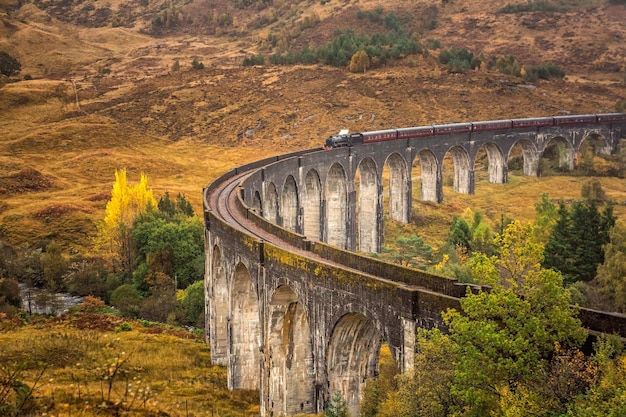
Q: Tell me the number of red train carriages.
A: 7